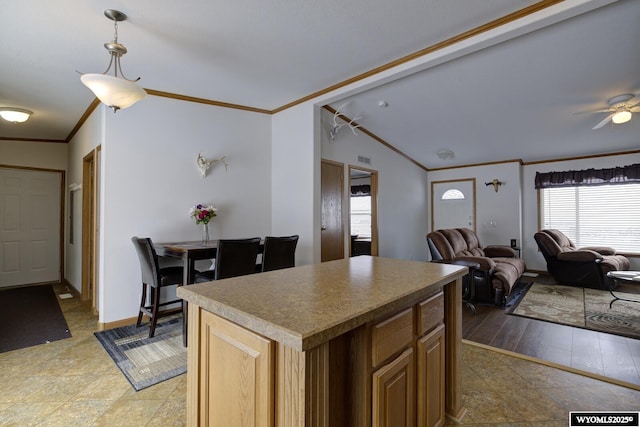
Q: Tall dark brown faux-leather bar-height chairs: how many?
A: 3